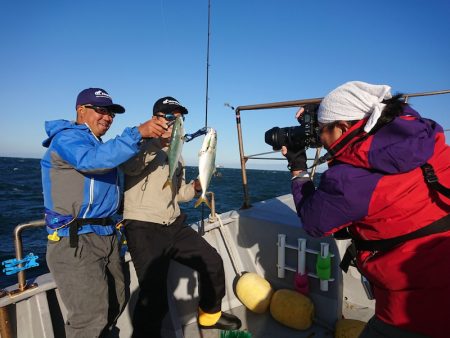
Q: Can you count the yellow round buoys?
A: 3